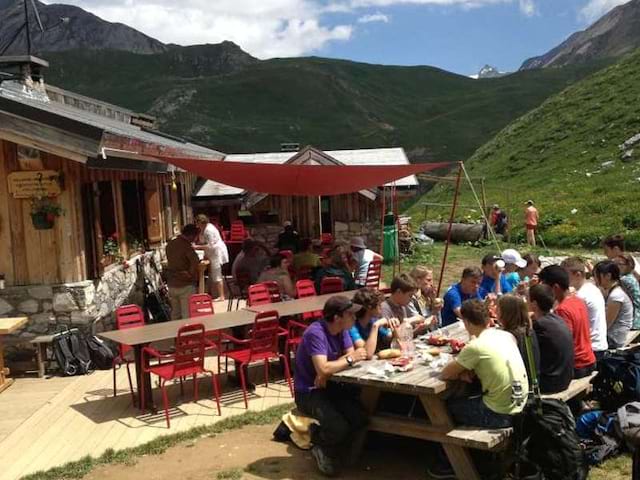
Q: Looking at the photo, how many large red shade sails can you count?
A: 1